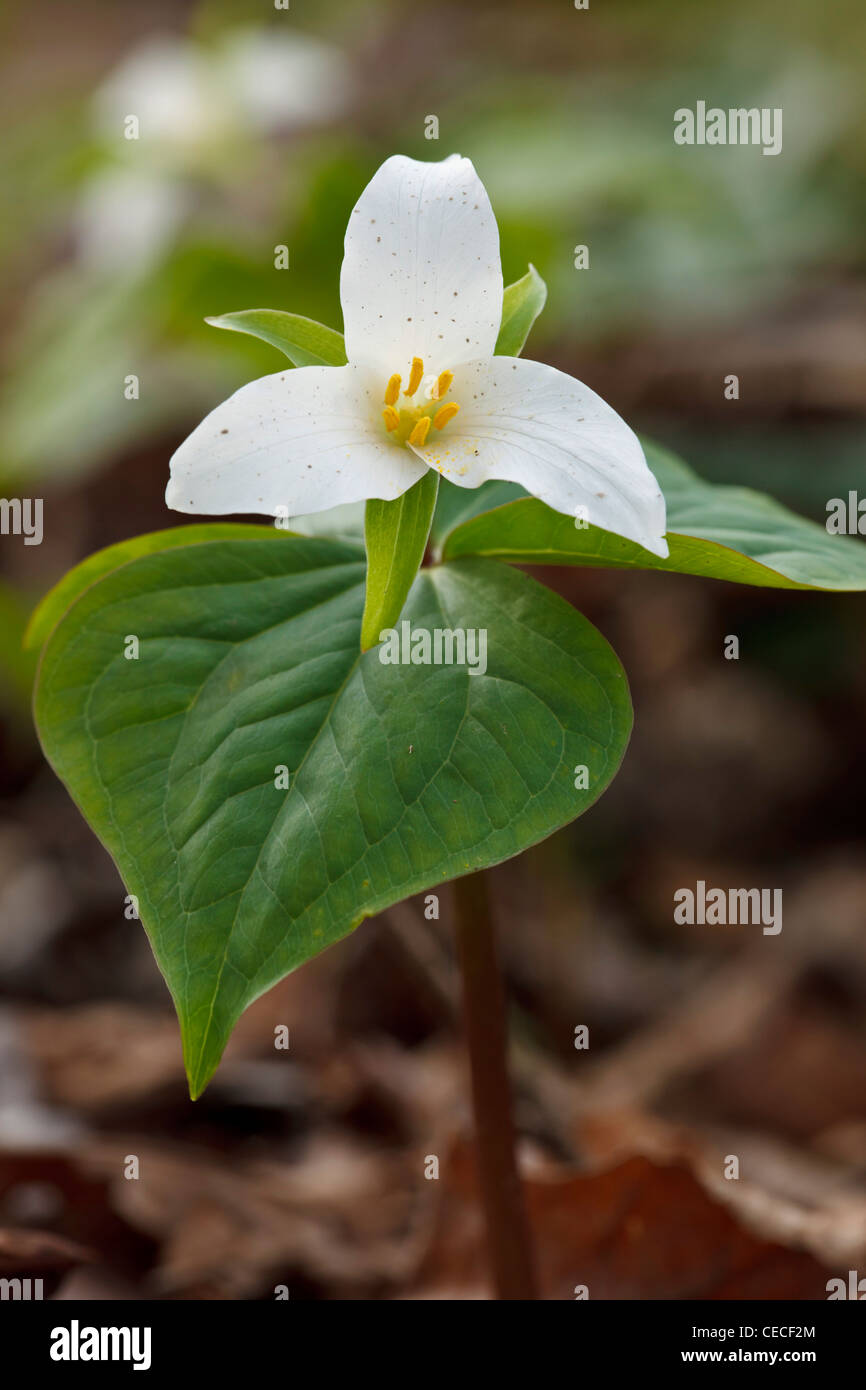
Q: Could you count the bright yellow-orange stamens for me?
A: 6